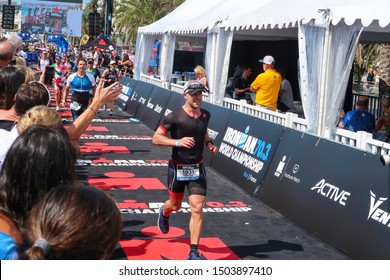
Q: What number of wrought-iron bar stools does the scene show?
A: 0